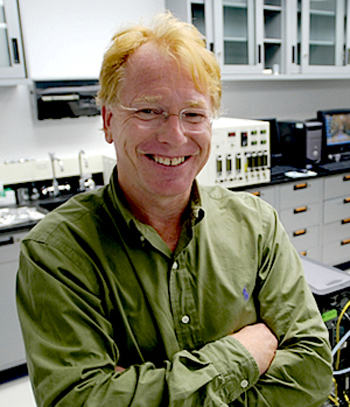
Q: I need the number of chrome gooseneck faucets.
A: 2